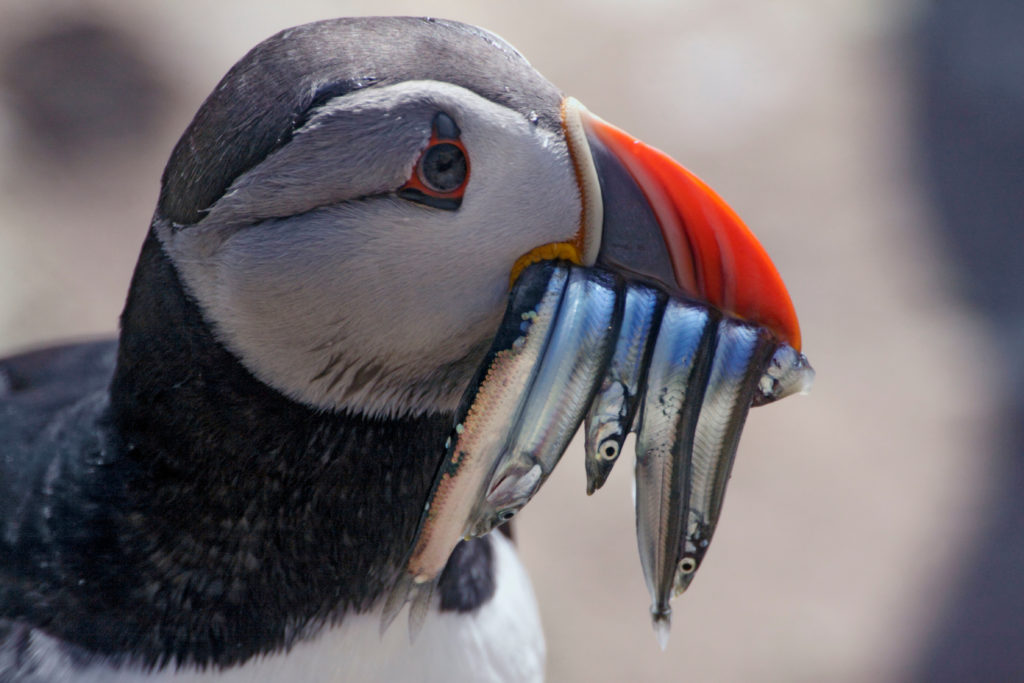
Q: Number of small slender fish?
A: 6